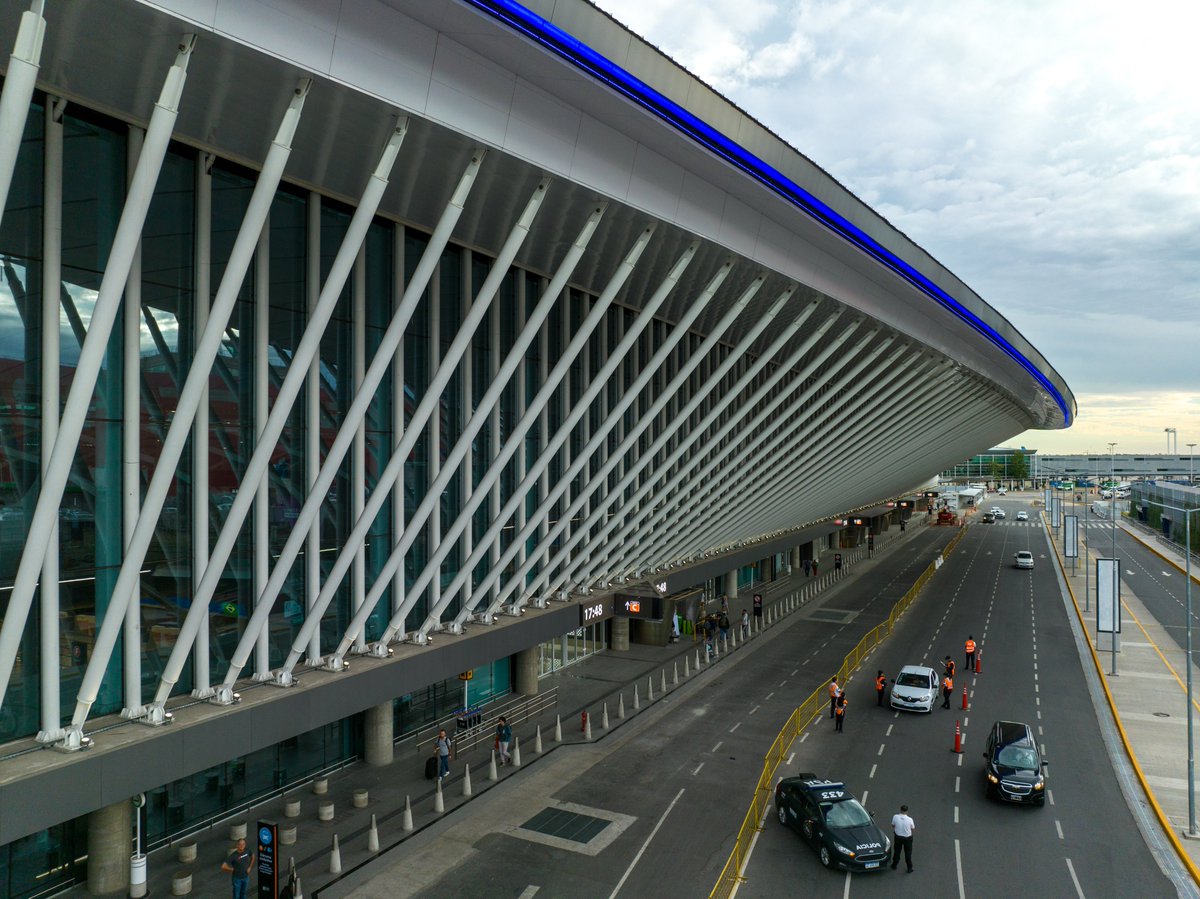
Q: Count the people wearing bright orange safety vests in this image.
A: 6